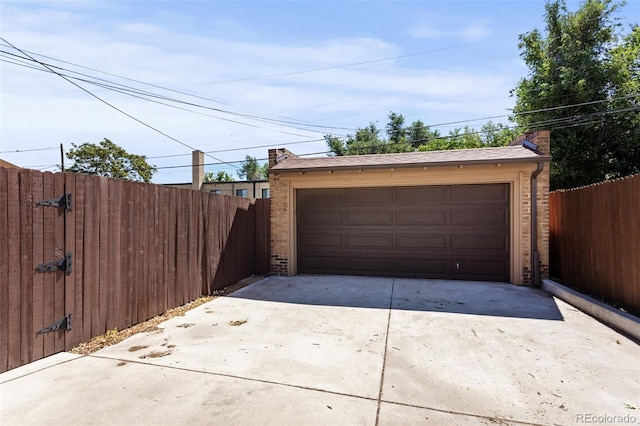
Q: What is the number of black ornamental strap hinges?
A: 3